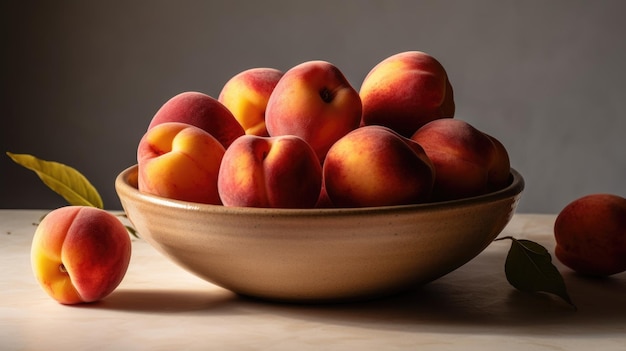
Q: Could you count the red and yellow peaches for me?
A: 10